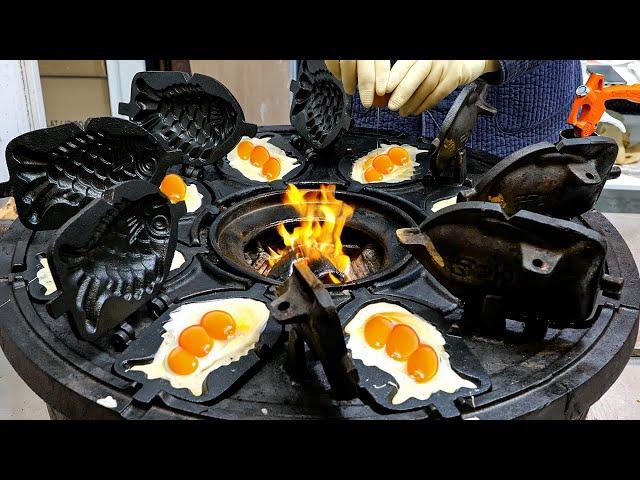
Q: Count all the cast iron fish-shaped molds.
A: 8